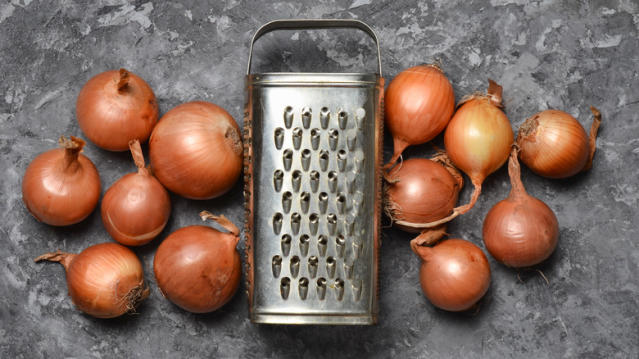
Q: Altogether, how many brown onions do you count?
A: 12